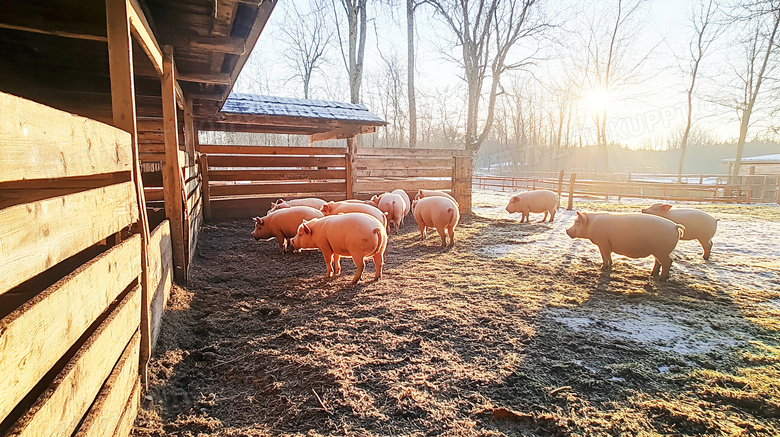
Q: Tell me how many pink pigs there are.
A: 12